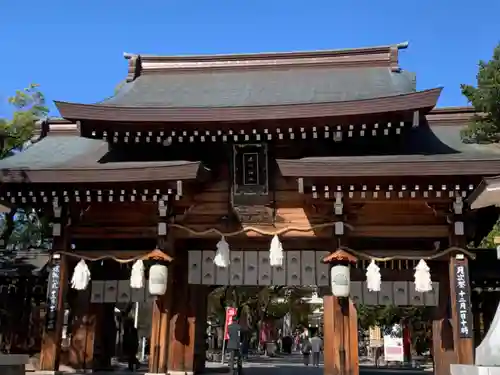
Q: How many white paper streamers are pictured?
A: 6